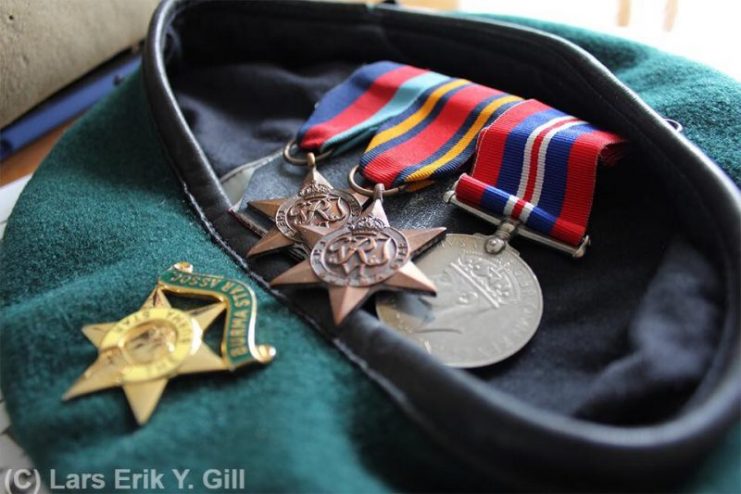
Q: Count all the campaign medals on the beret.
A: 3